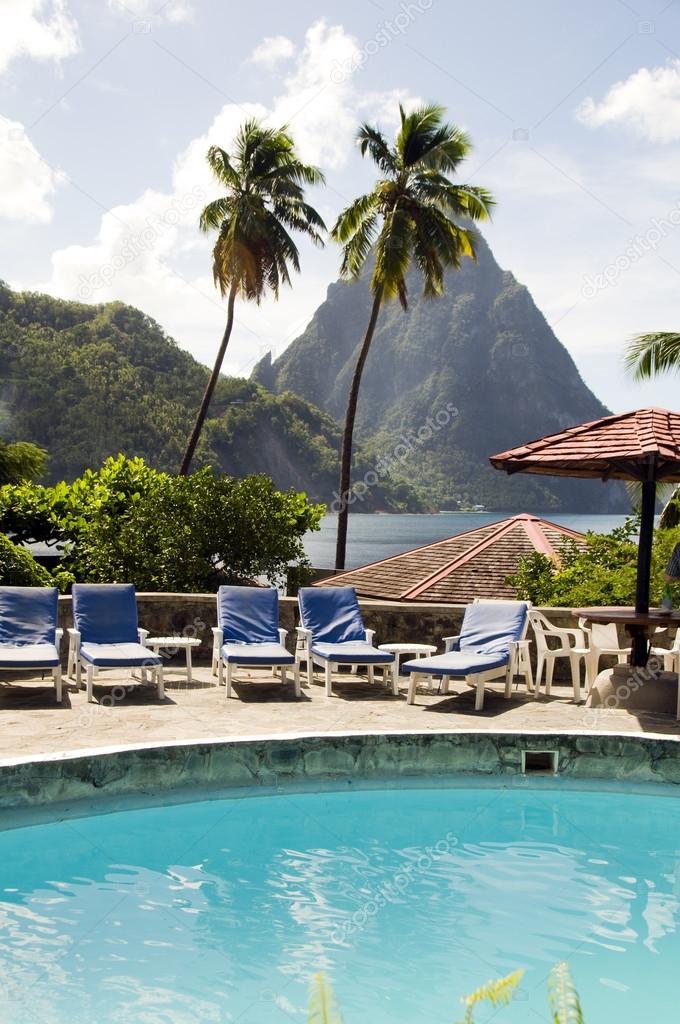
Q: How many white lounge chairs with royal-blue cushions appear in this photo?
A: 5